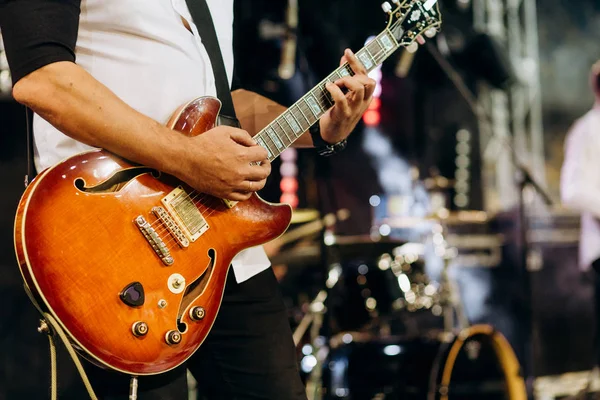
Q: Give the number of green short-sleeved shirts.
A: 0